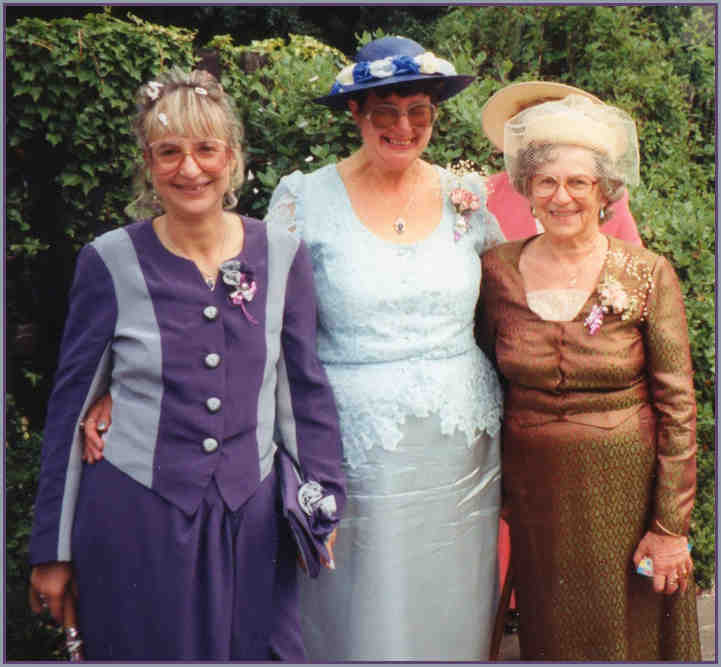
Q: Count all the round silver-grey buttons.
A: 4